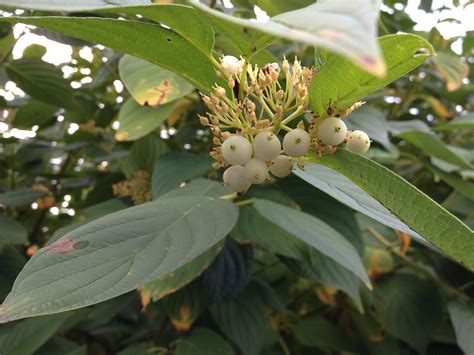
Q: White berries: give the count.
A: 9